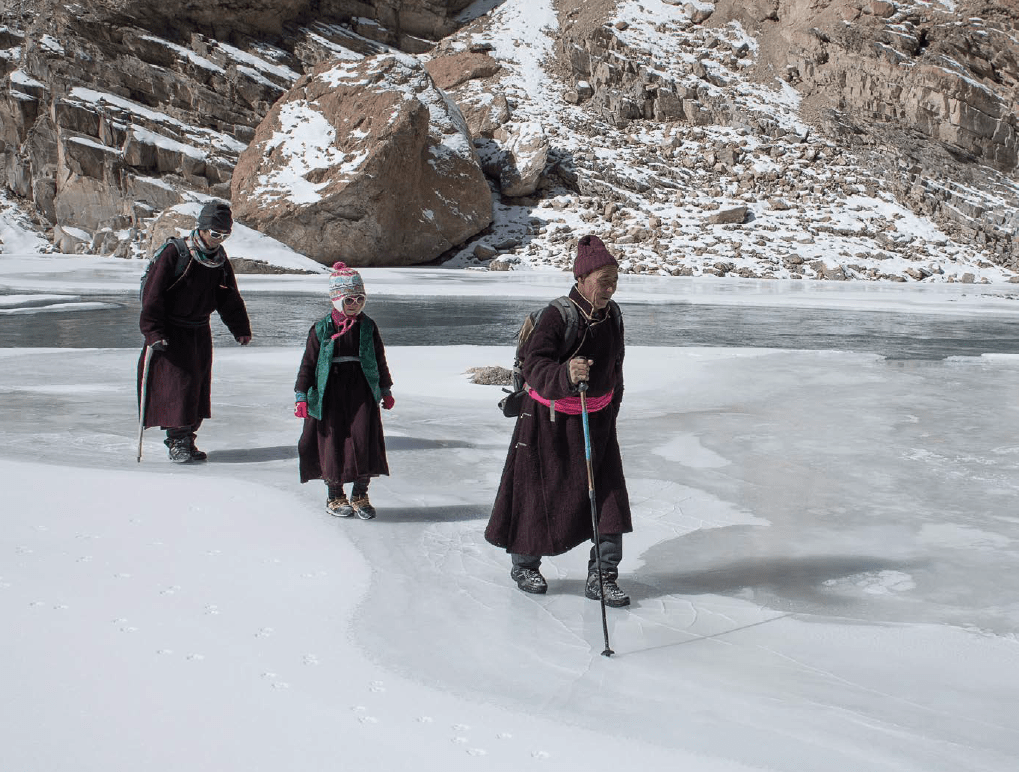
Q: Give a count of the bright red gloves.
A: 2